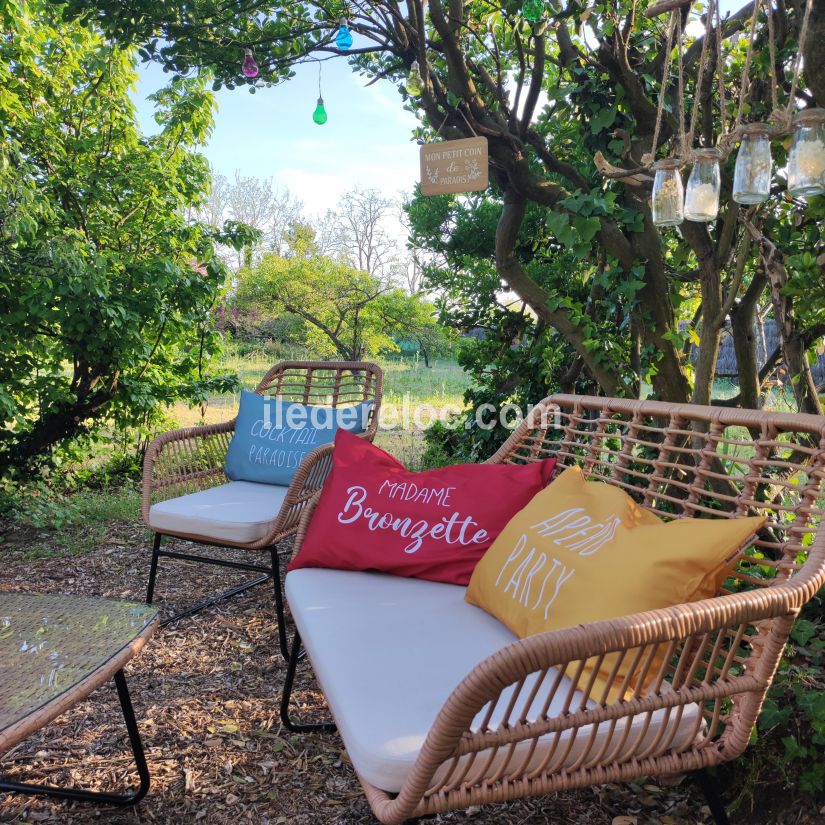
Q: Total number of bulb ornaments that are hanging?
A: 5